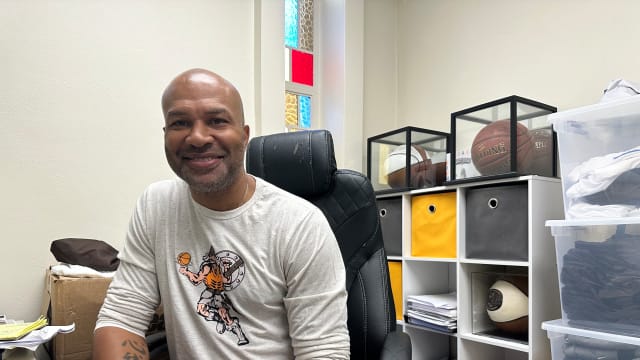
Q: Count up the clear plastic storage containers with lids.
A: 3